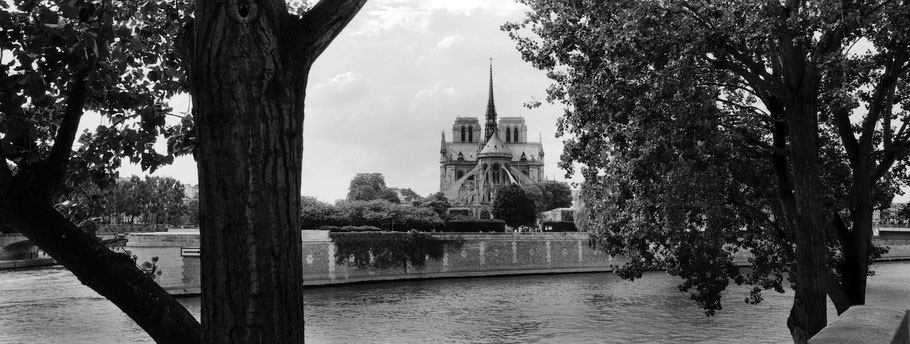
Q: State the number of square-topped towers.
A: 2